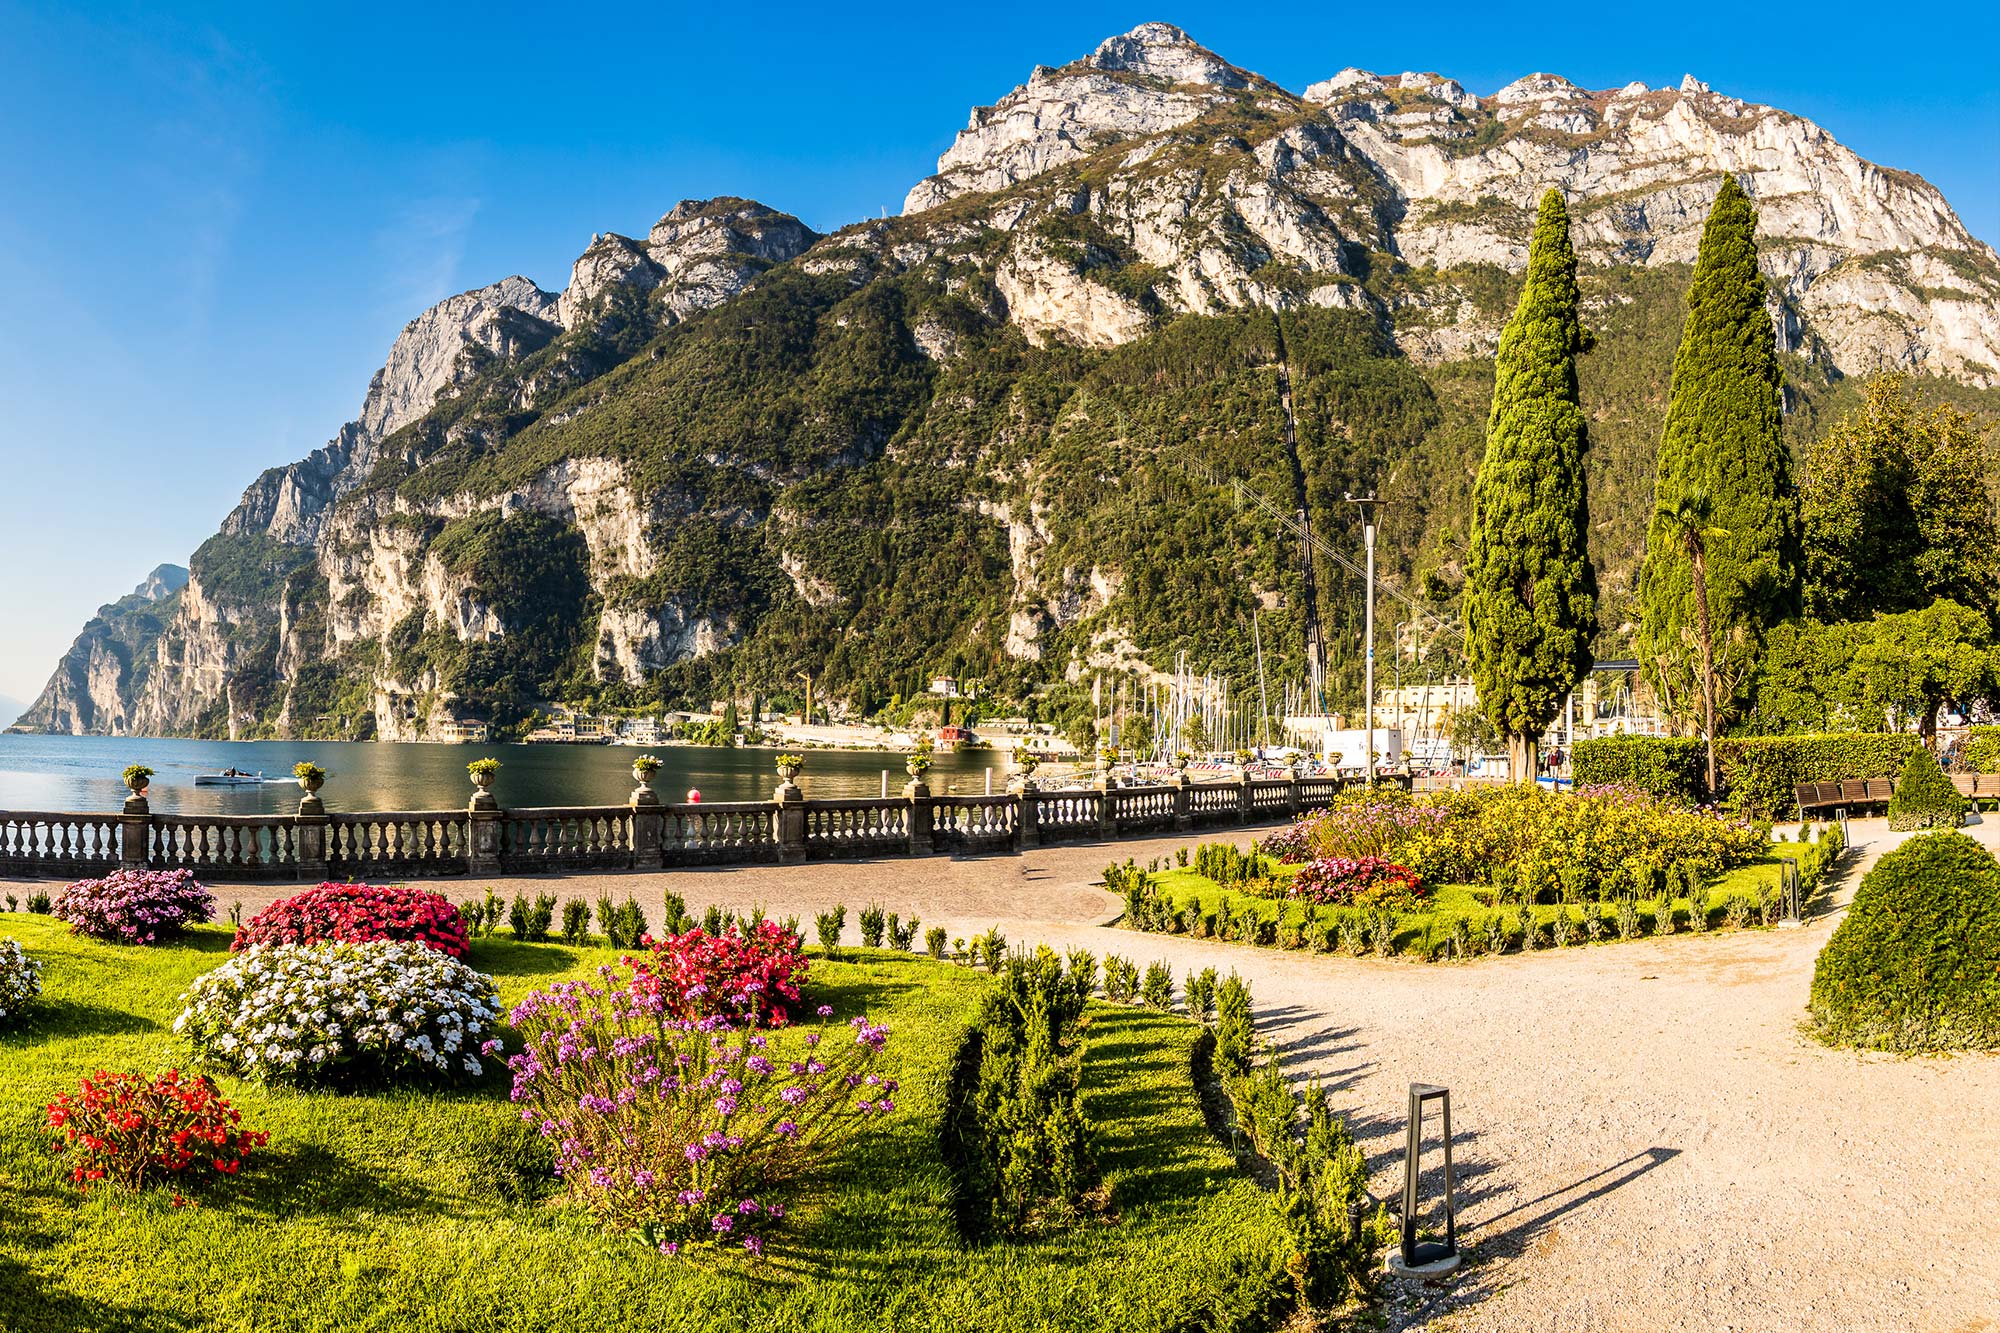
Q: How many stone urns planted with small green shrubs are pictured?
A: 14